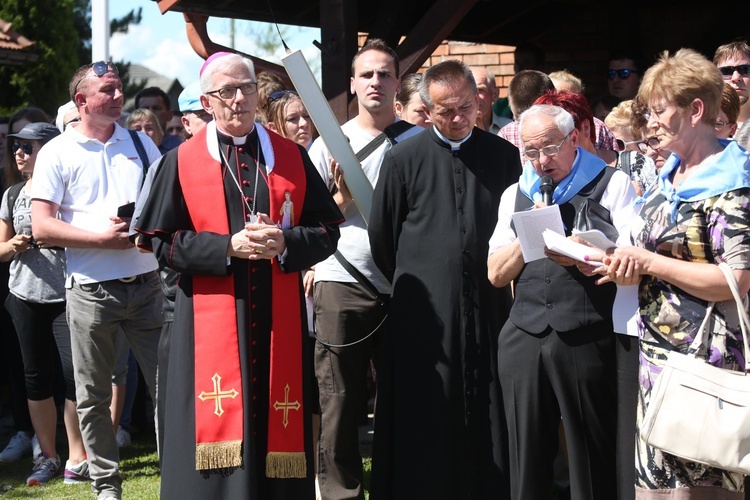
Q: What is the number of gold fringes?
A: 2